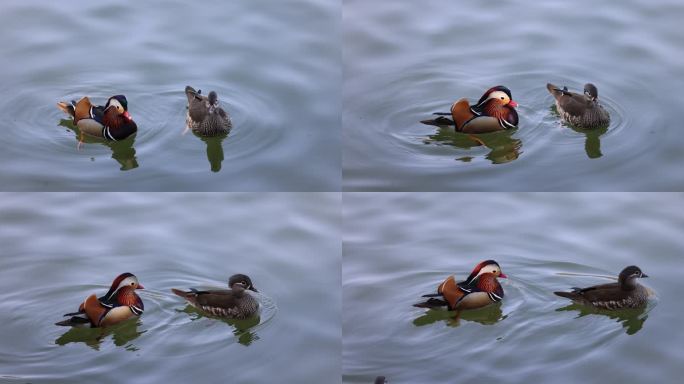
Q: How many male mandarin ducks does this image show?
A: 4